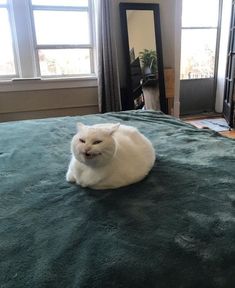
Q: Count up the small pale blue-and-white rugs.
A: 1